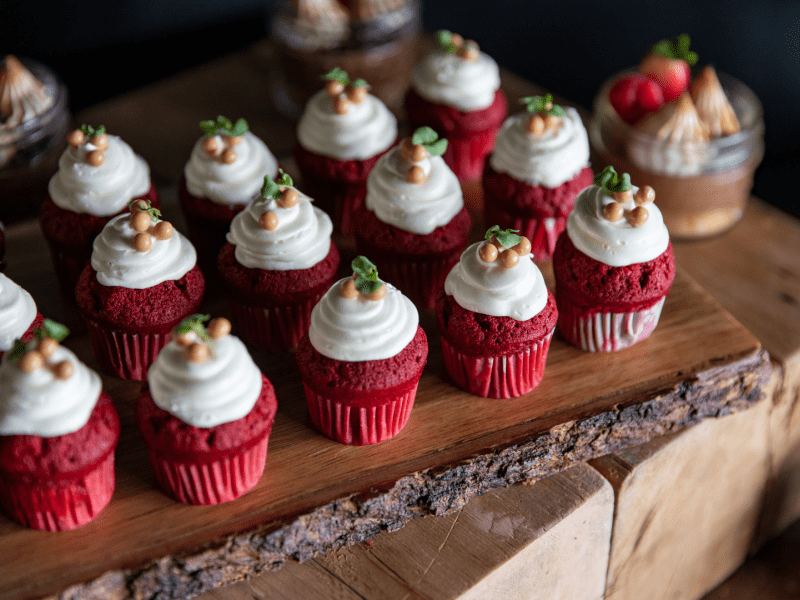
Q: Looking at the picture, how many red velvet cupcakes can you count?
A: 14